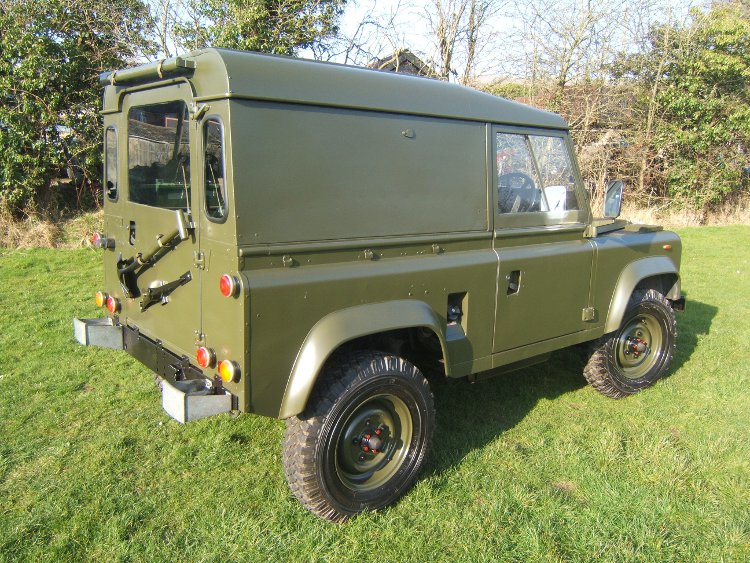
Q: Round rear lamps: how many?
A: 6